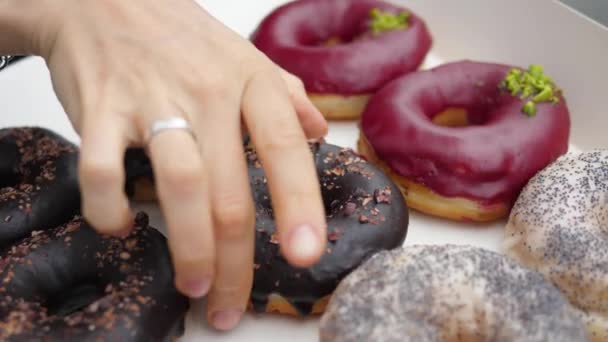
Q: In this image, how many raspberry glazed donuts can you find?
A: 2